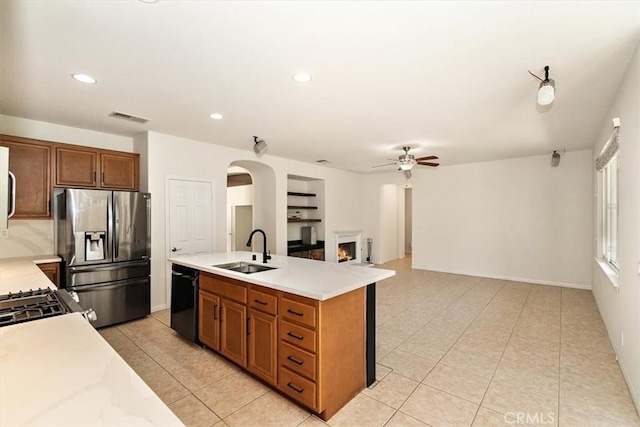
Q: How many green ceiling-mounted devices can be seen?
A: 0